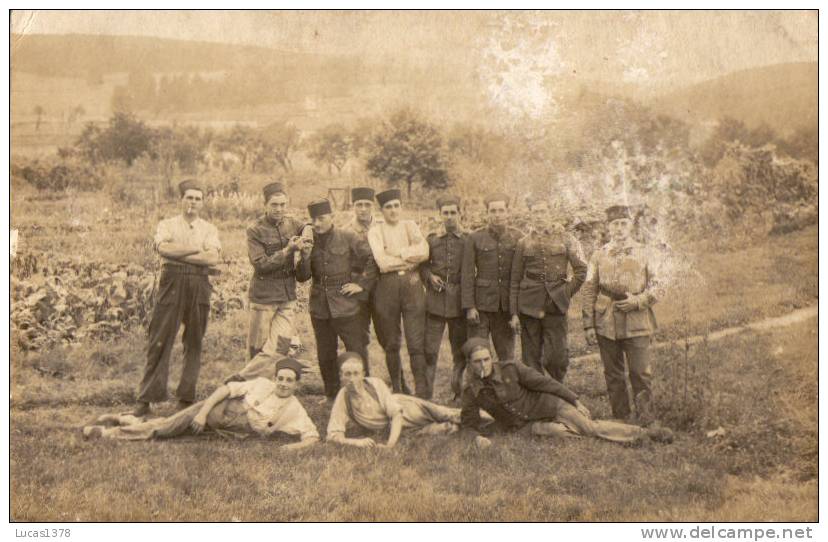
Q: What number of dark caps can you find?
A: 12